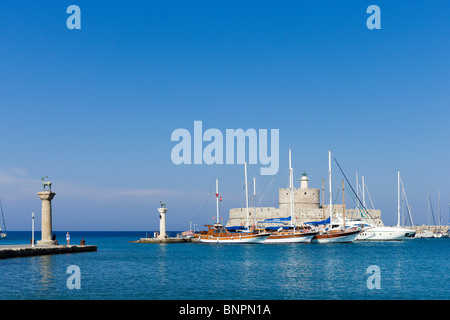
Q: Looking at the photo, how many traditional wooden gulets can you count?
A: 3